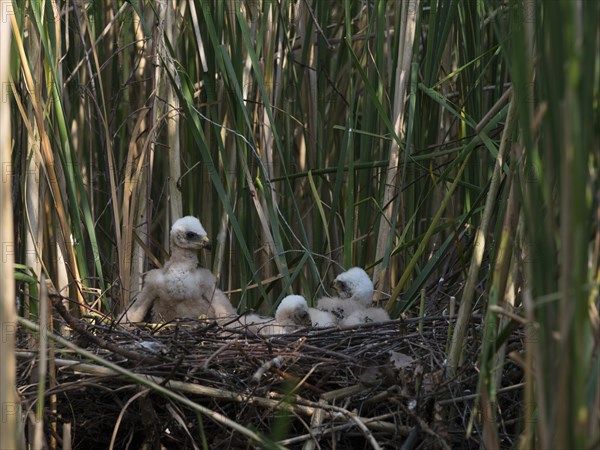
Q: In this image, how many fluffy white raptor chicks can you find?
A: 3